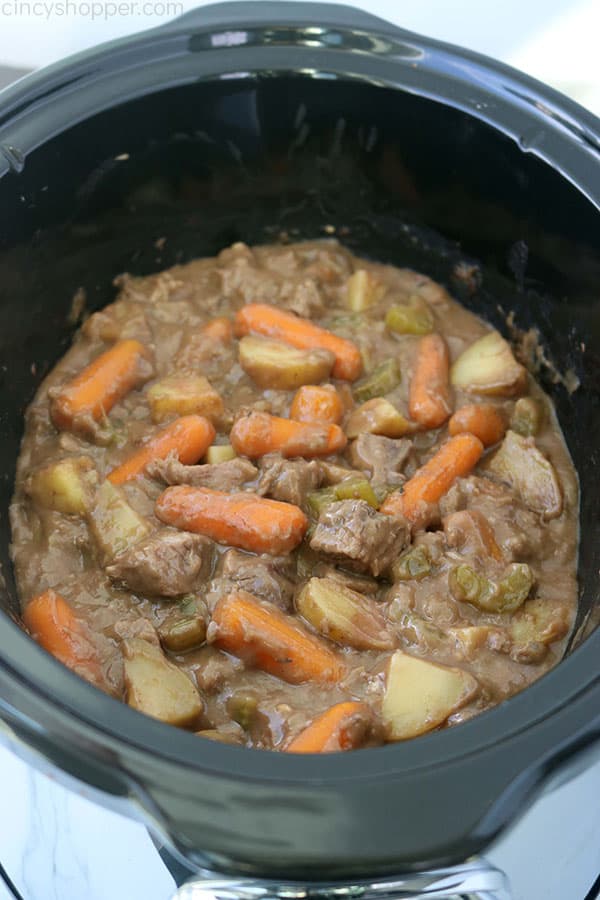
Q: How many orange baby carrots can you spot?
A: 14